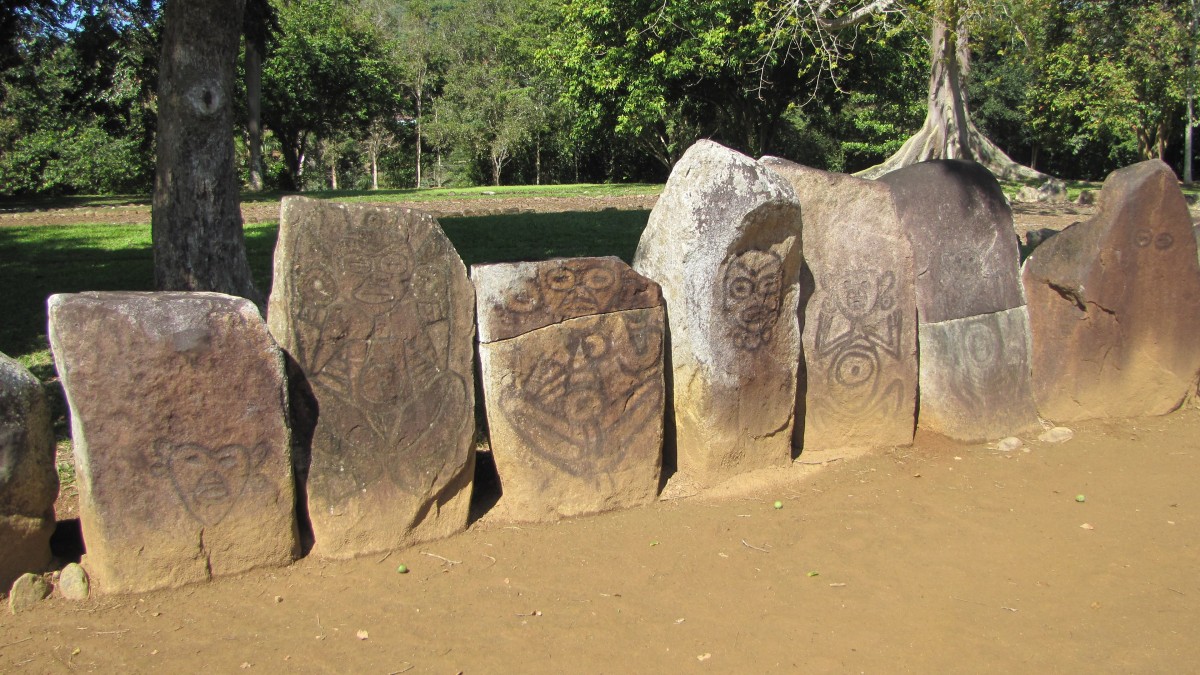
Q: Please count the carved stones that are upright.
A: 7